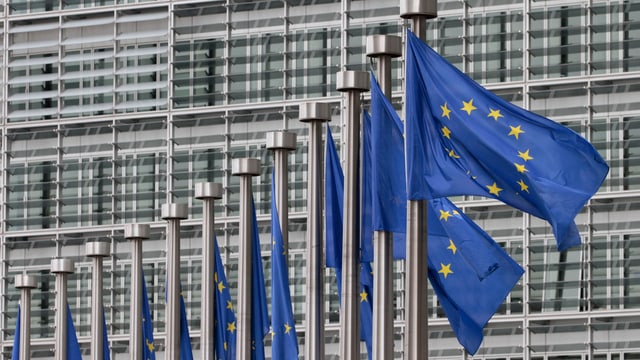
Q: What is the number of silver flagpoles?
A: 12